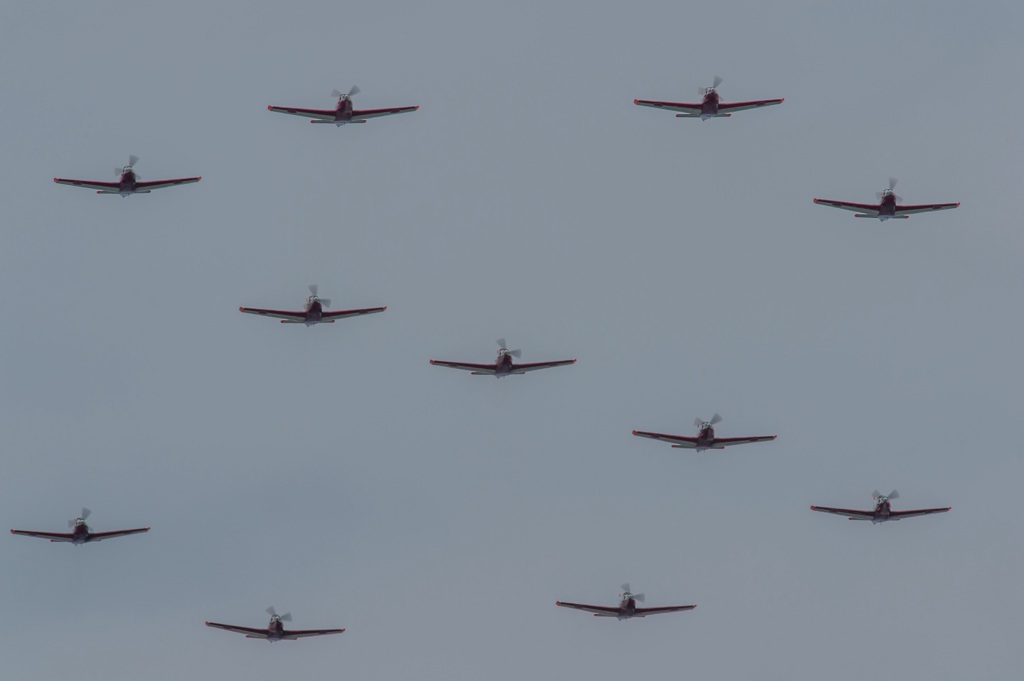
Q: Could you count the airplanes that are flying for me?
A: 11